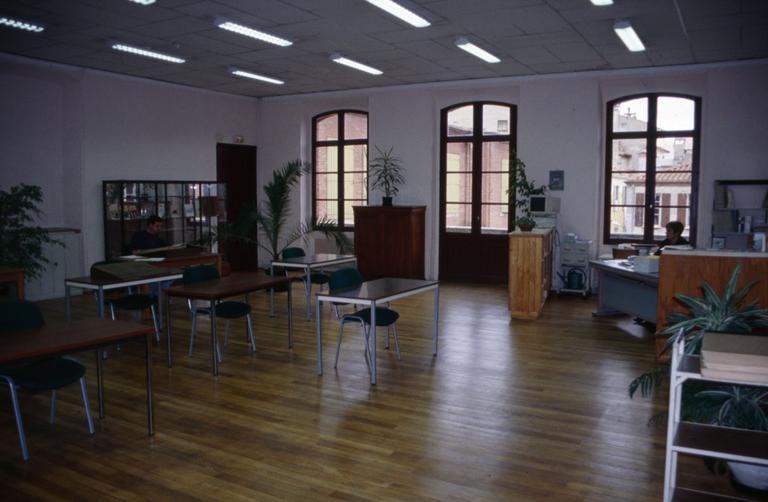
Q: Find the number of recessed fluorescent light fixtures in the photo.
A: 10